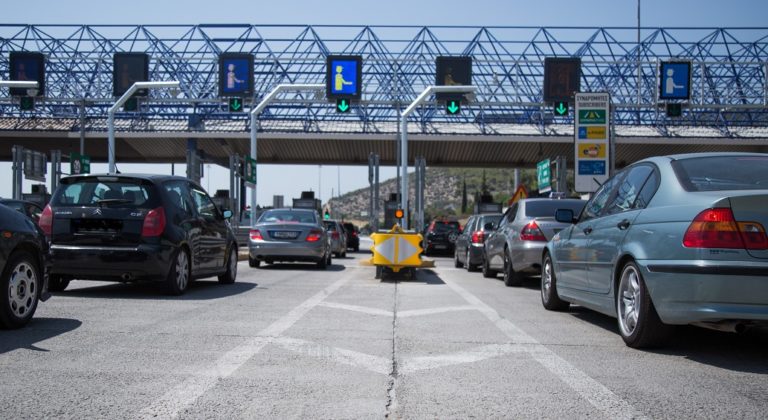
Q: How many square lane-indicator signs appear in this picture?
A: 7